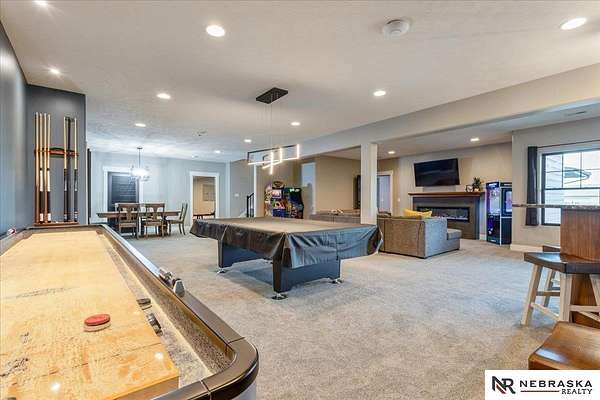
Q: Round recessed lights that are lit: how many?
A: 12